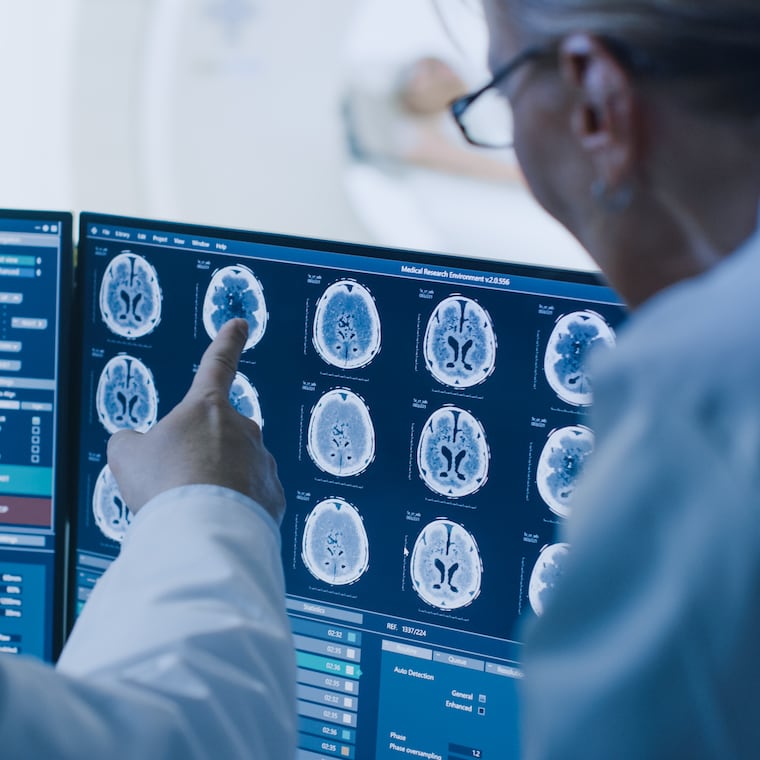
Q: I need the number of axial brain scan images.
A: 14